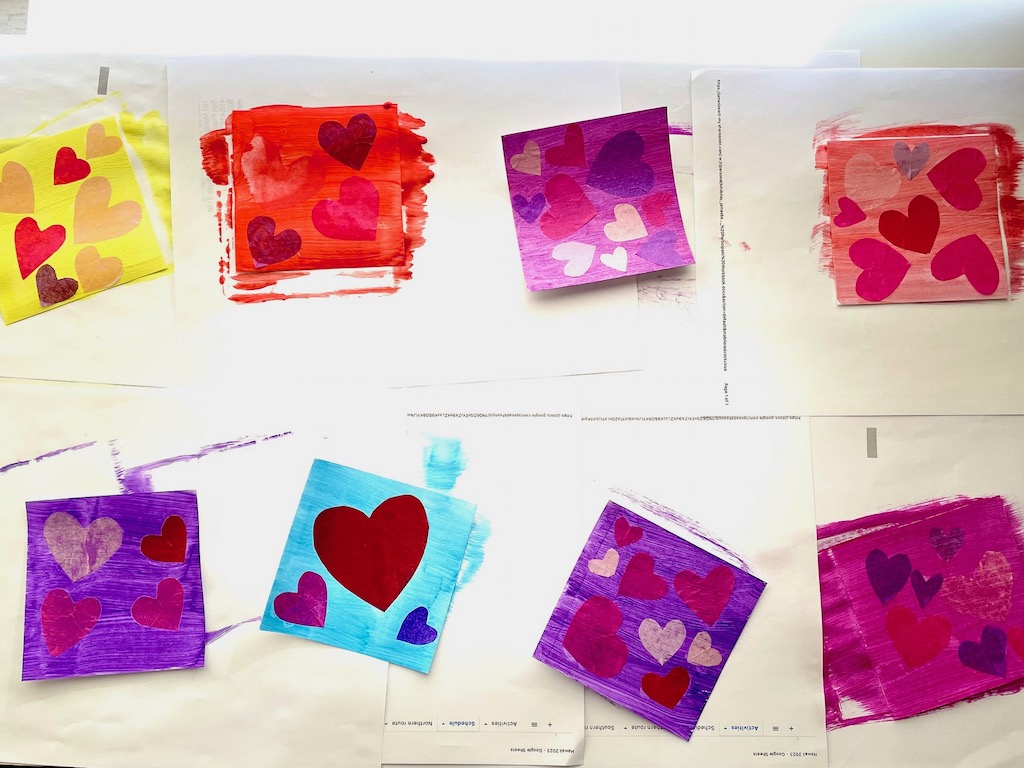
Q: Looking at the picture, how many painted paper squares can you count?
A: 8